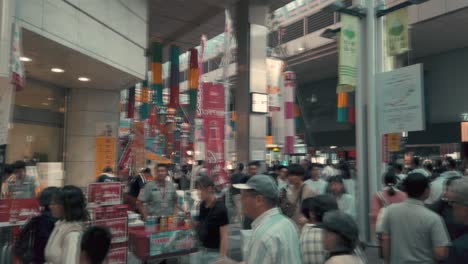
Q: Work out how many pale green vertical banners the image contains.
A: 2